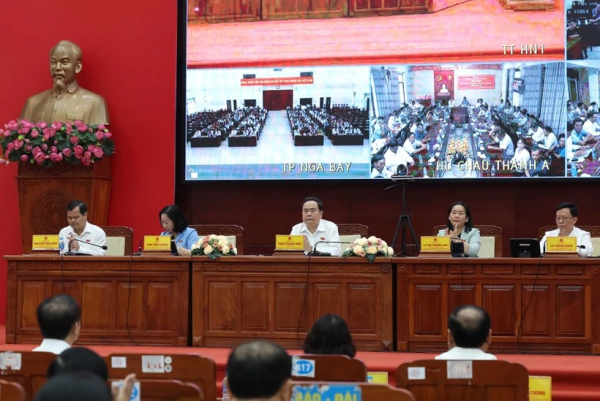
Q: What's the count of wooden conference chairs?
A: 12